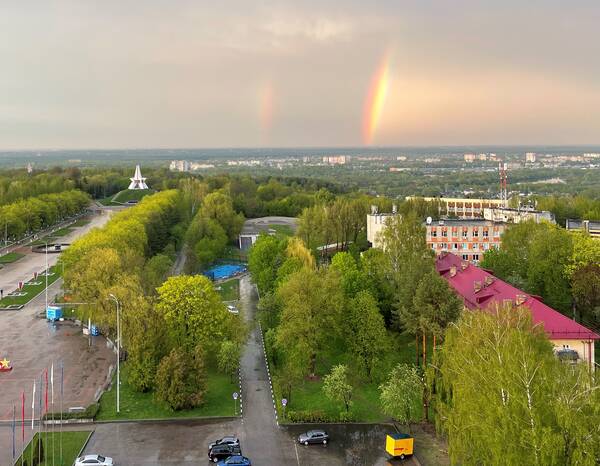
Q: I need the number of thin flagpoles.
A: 7